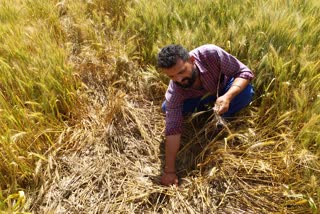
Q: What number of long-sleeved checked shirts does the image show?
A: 1